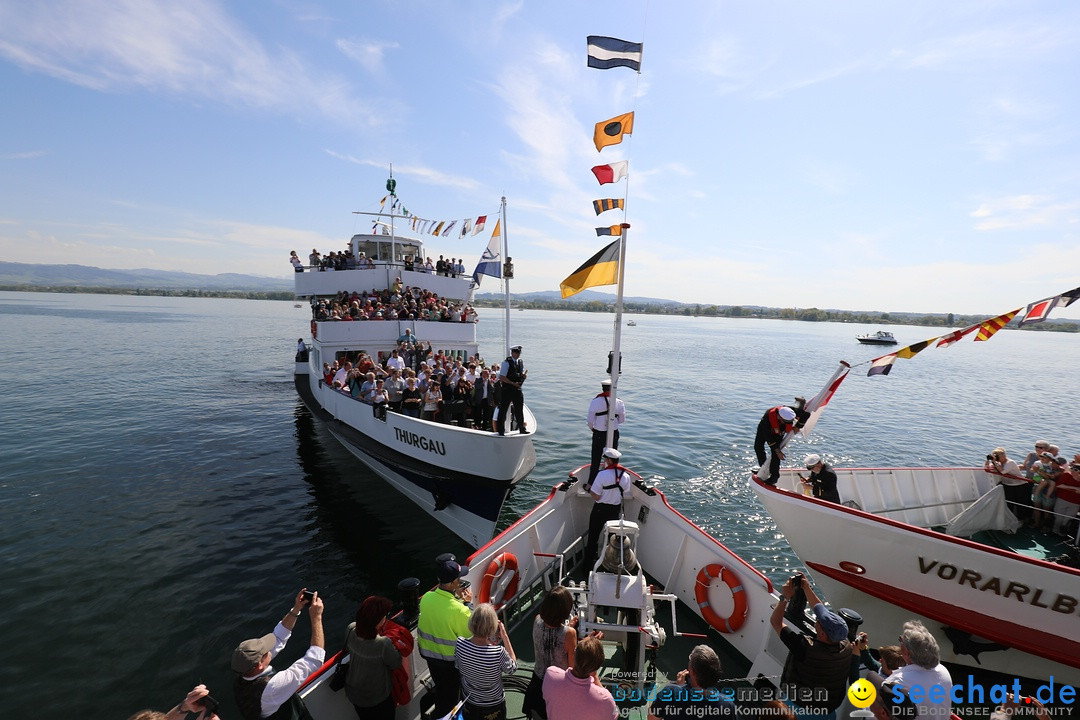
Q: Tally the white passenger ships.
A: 3